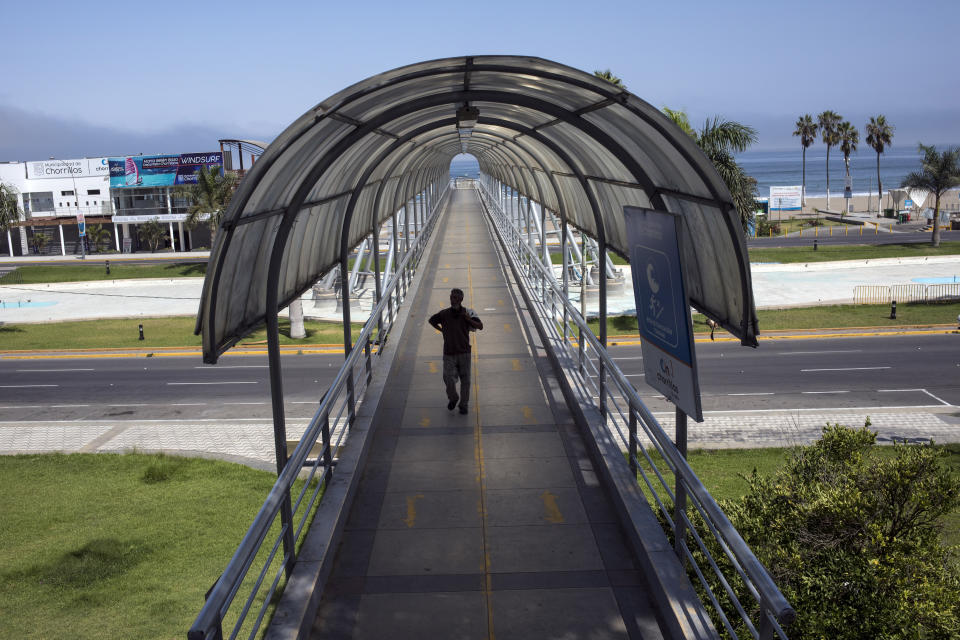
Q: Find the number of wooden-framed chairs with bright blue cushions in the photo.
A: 0